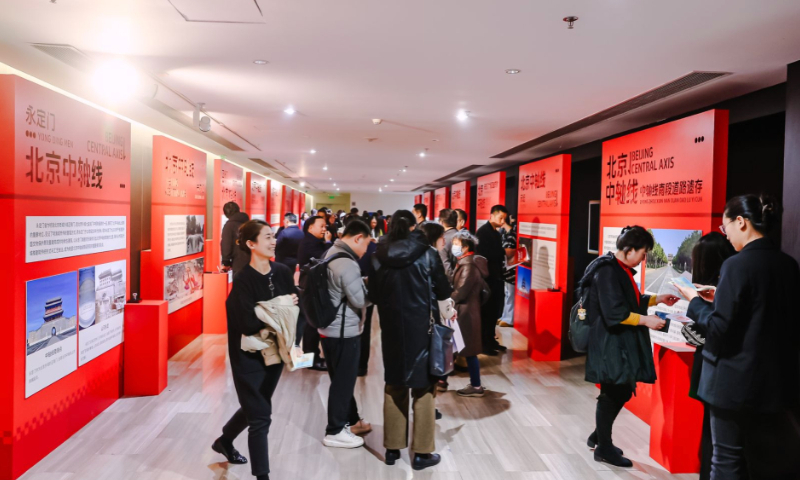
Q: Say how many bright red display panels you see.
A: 15